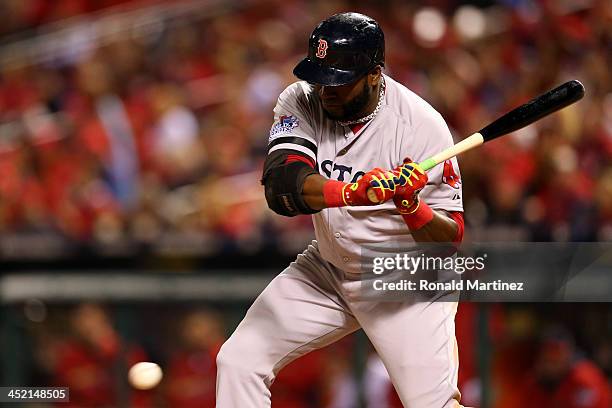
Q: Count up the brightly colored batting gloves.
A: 2